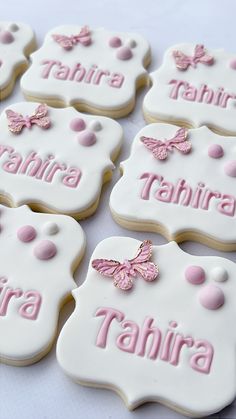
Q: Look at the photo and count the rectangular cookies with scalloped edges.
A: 7